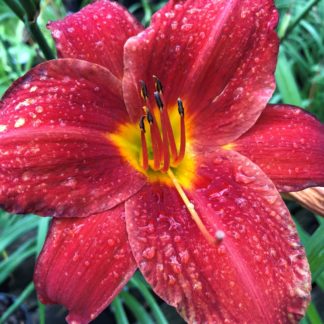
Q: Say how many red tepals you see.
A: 6